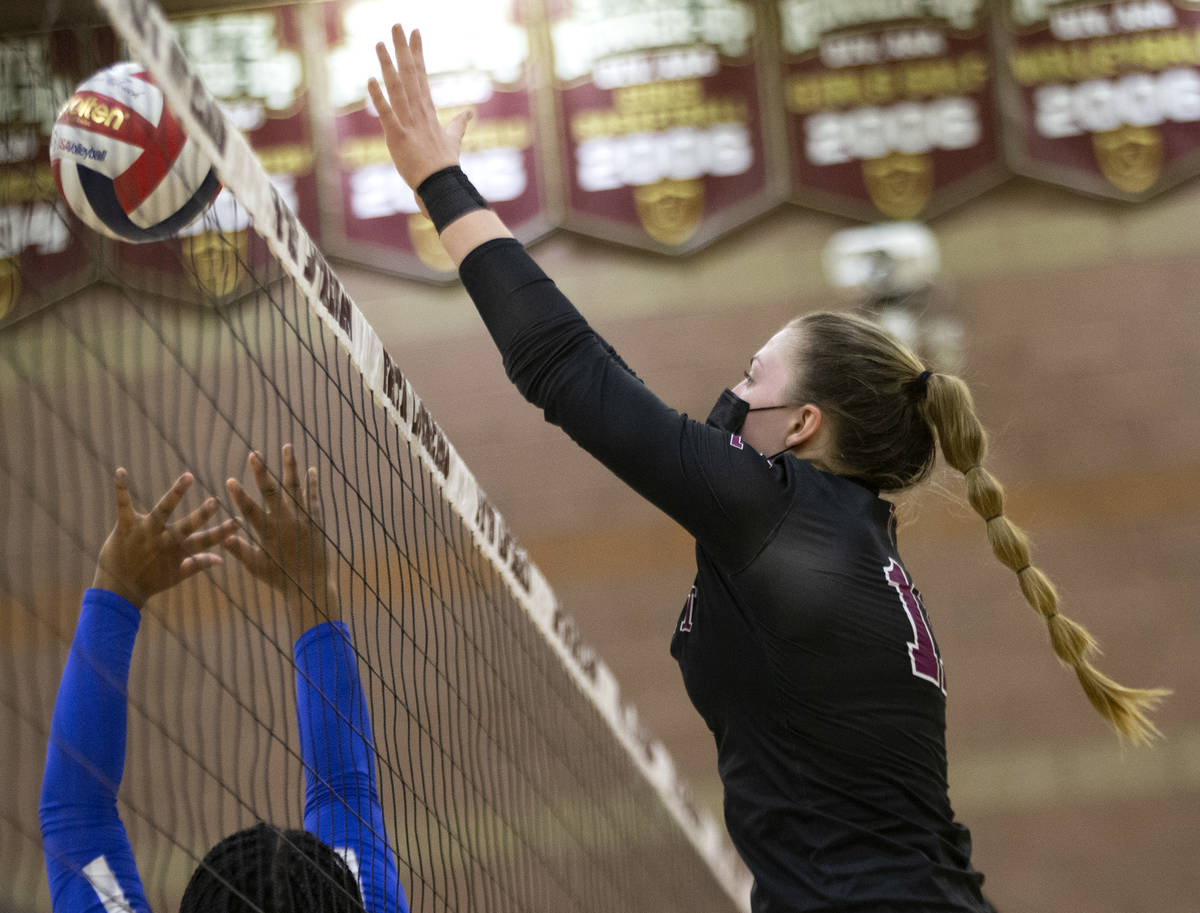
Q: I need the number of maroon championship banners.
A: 6